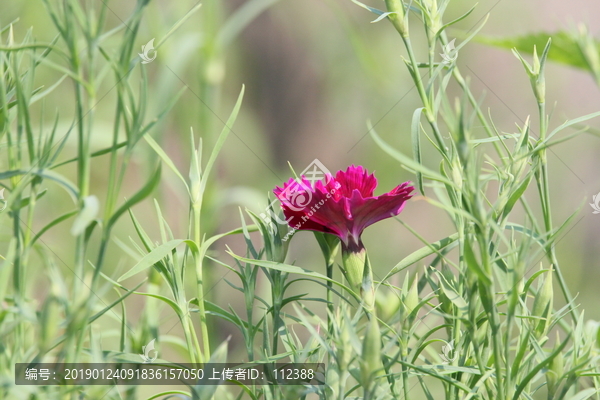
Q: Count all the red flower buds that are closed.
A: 0